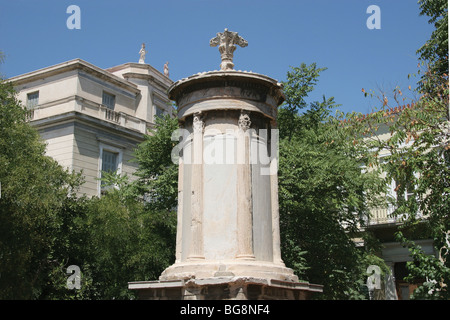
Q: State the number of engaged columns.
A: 4